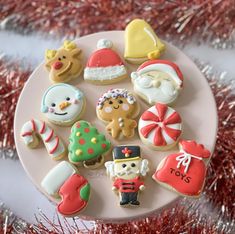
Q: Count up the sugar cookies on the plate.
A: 12